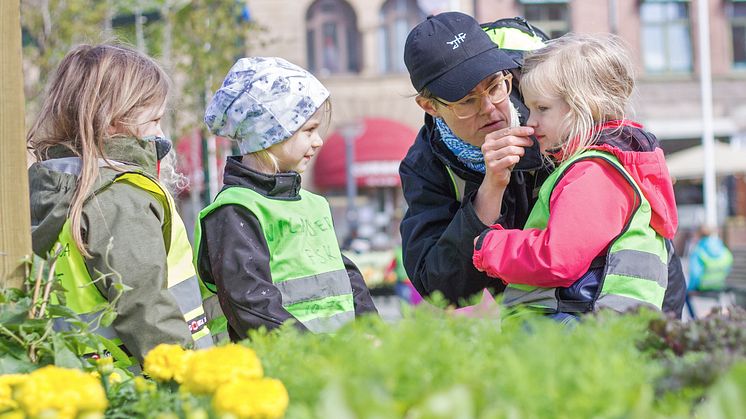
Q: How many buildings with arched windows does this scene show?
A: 1